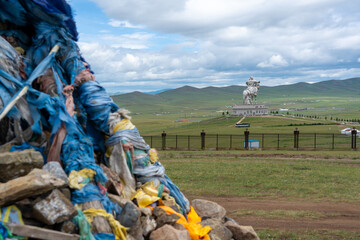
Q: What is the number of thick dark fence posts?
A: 5